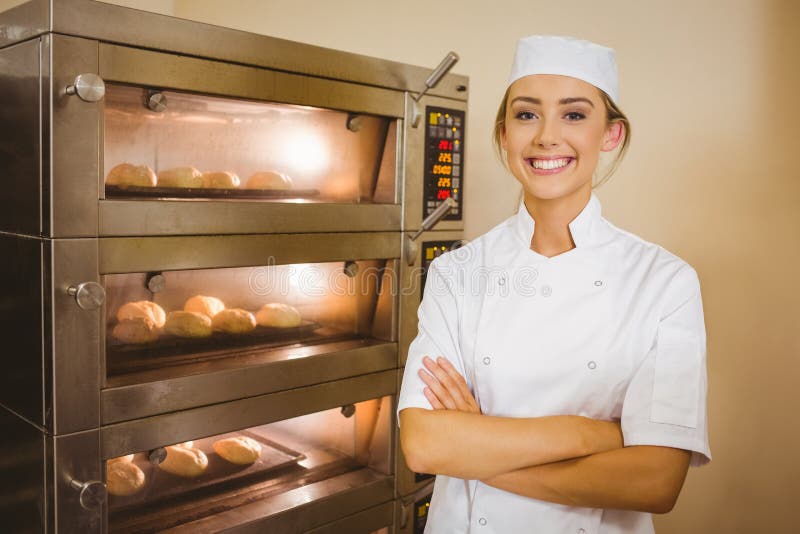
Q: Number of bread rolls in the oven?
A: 15